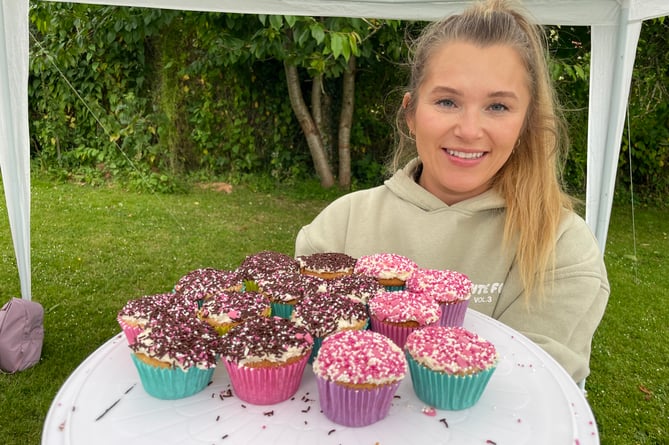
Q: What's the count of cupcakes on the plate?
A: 15